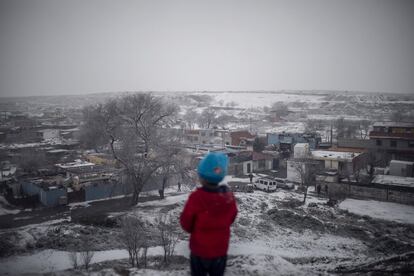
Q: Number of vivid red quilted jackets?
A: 1